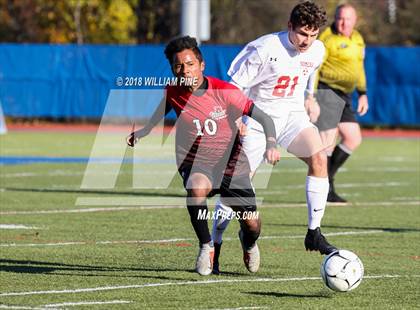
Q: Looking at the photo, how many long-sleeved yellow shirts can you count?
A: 1